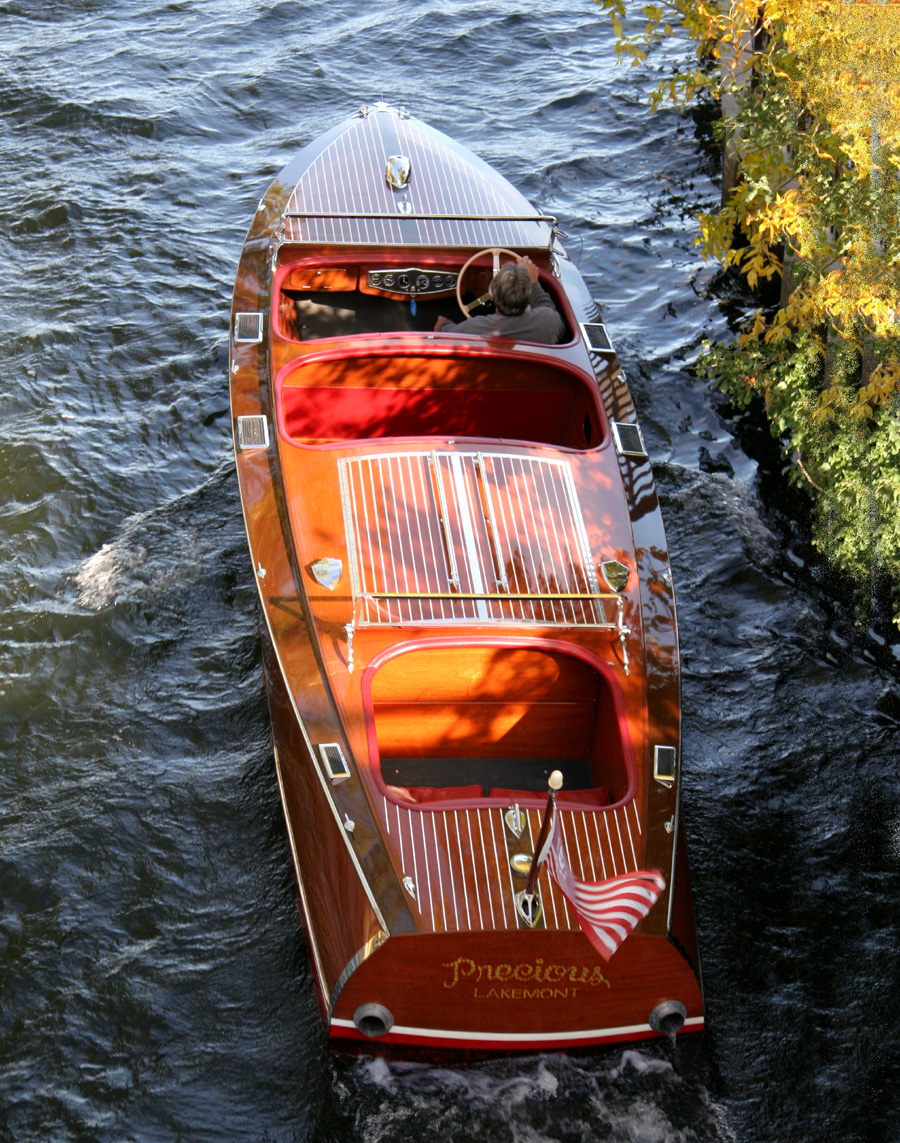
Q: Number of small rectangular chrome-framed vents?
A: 6